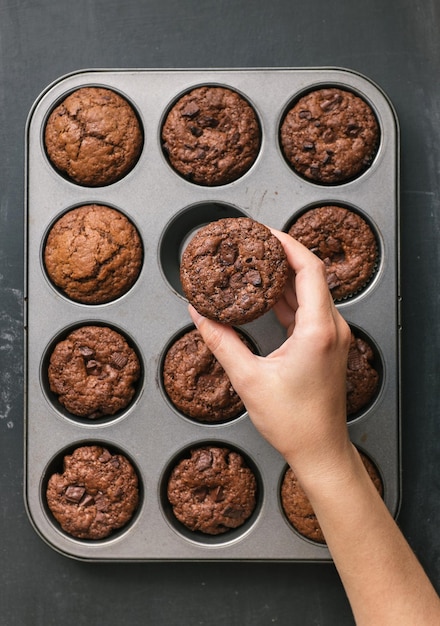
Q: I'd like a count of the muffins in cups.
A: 11